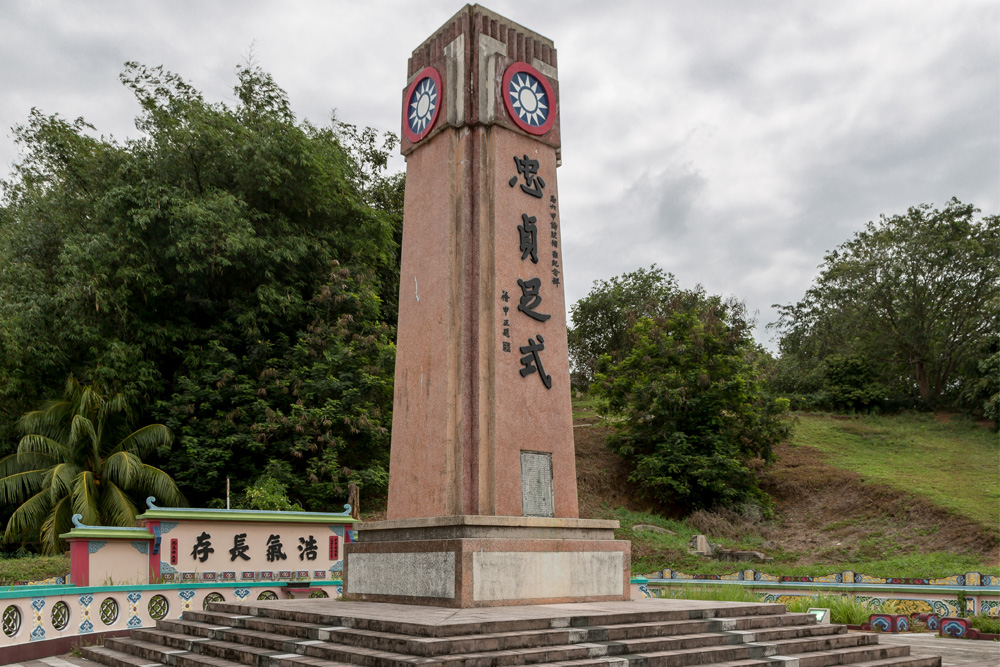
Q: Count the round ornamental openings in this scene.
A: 7